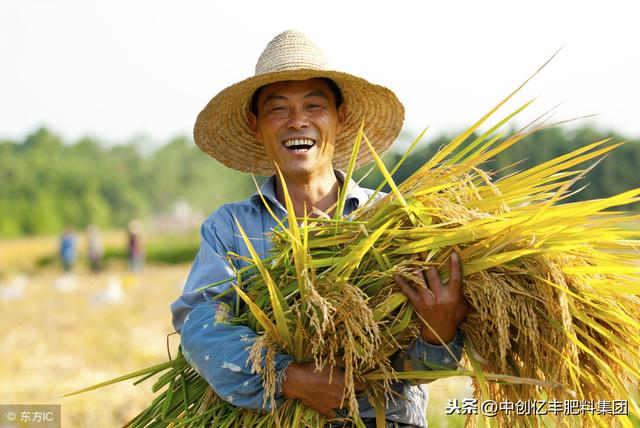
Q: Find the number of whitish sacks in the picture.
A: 3